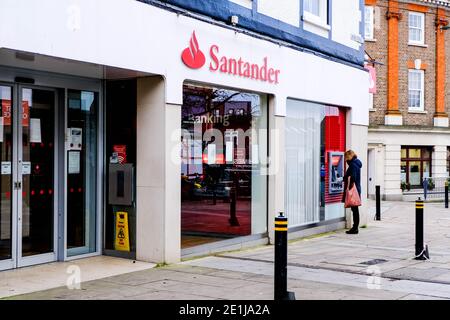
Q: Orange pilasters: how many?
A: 2